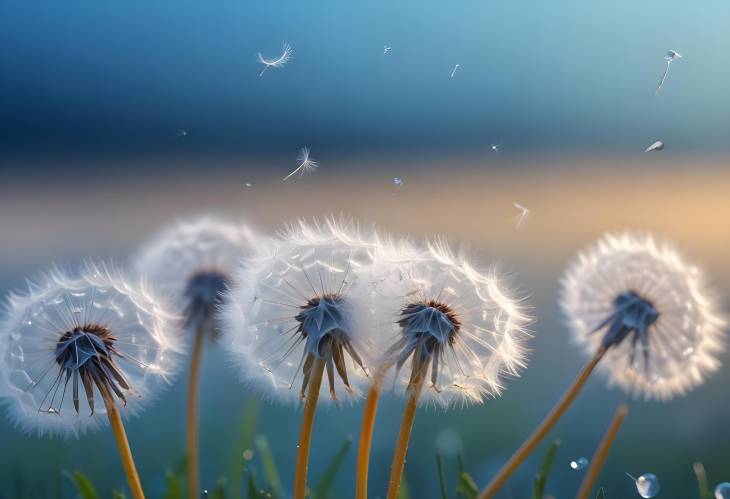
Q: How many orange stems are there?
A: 7